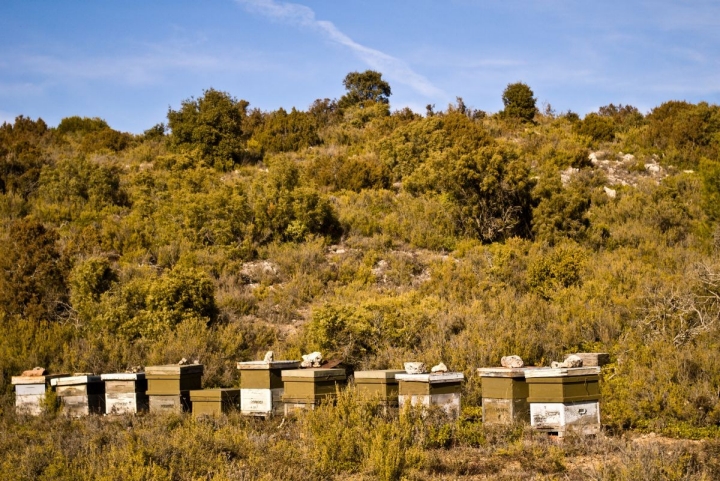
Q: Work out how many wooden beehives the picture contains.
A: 11